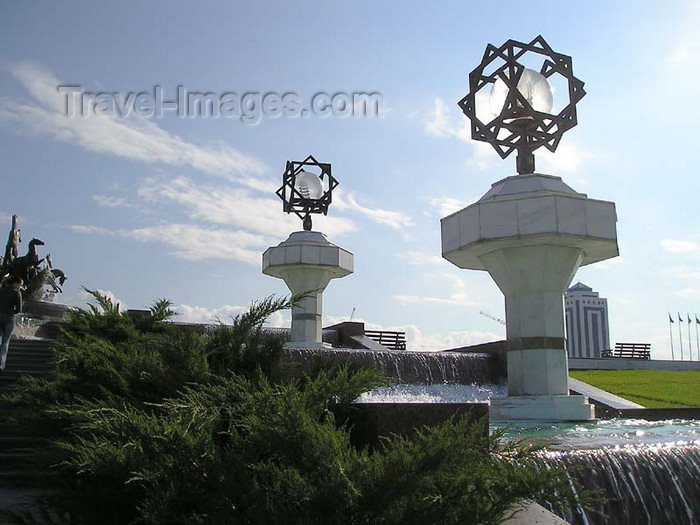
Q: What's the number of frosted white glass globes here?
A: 2